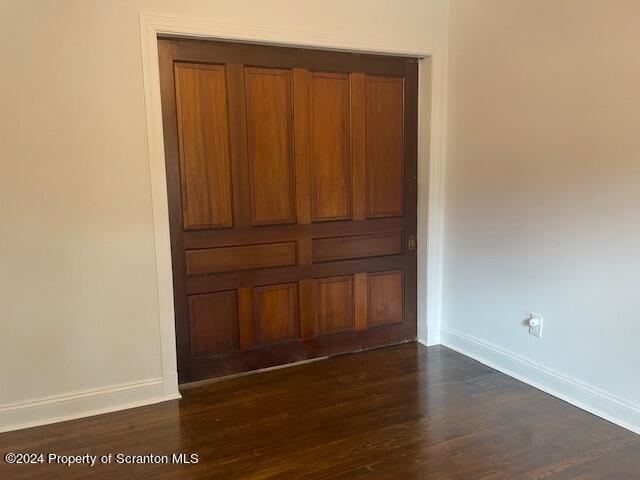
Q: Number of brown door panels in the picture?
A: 10